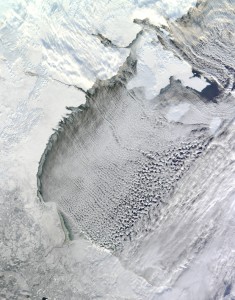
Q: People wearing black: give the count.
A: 0